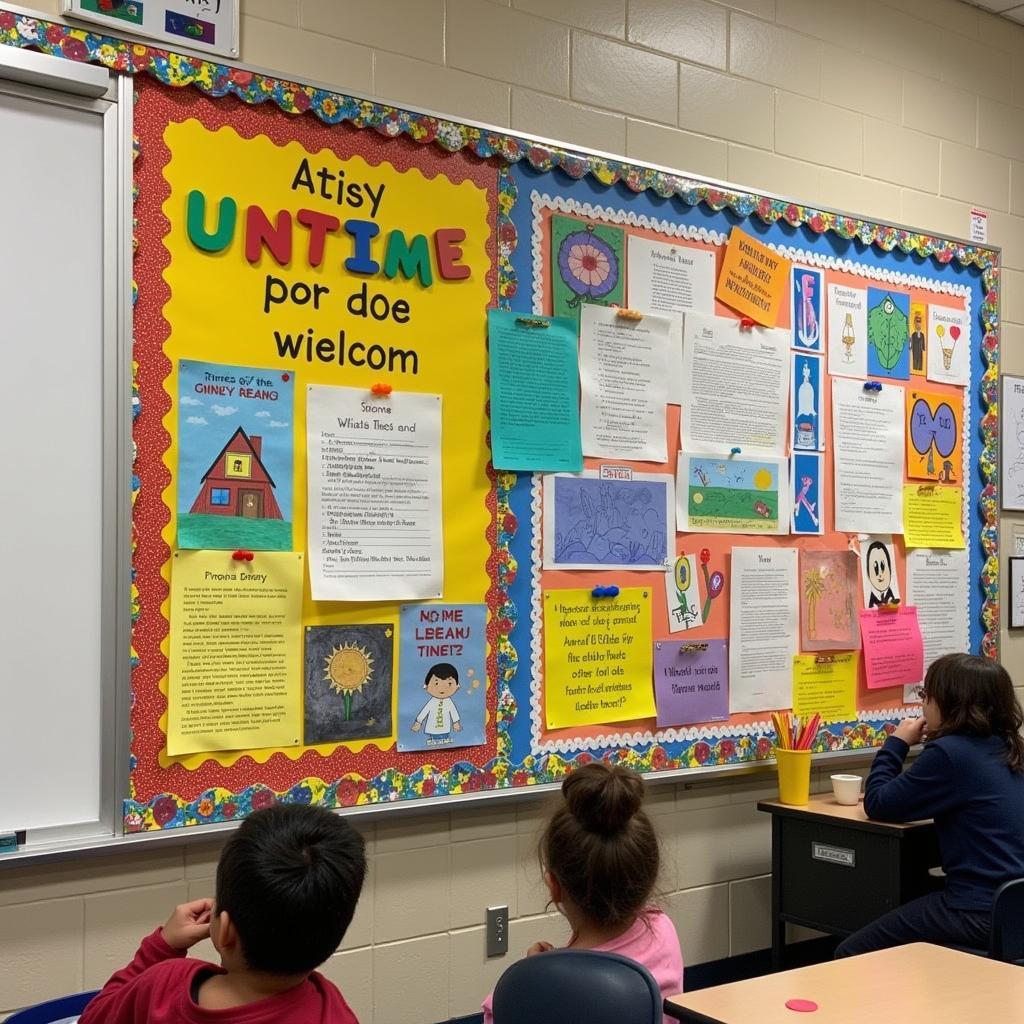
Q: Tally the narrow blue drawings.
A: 3